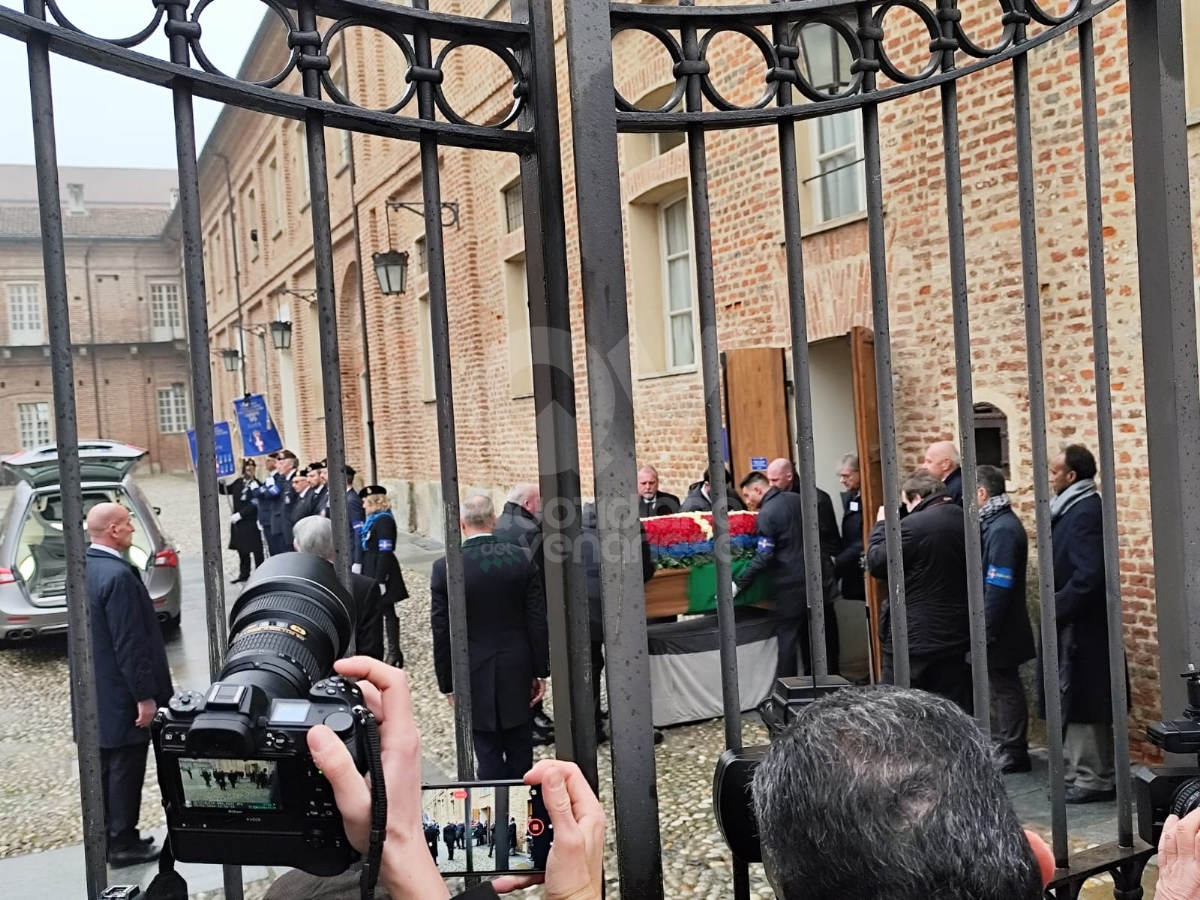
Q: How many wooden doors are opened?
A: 2